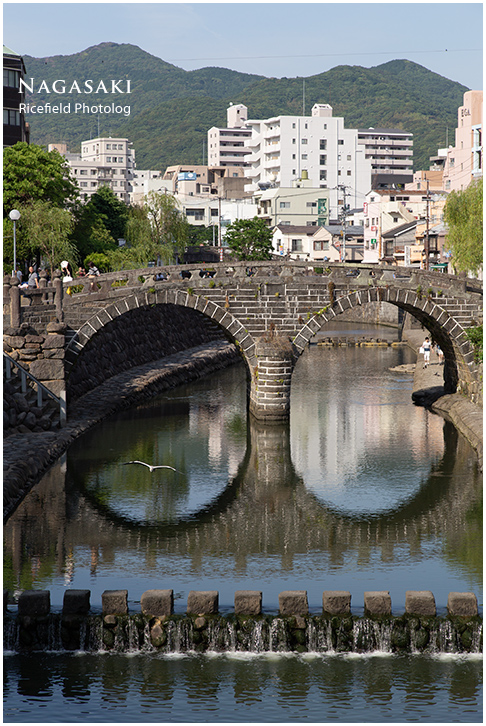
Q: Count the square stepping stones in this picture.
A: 11